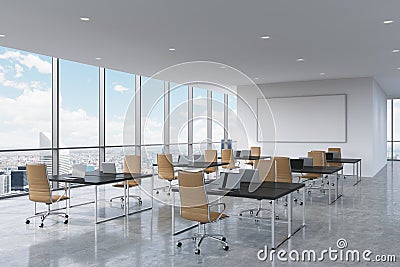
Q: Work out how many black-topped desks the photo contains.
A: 6